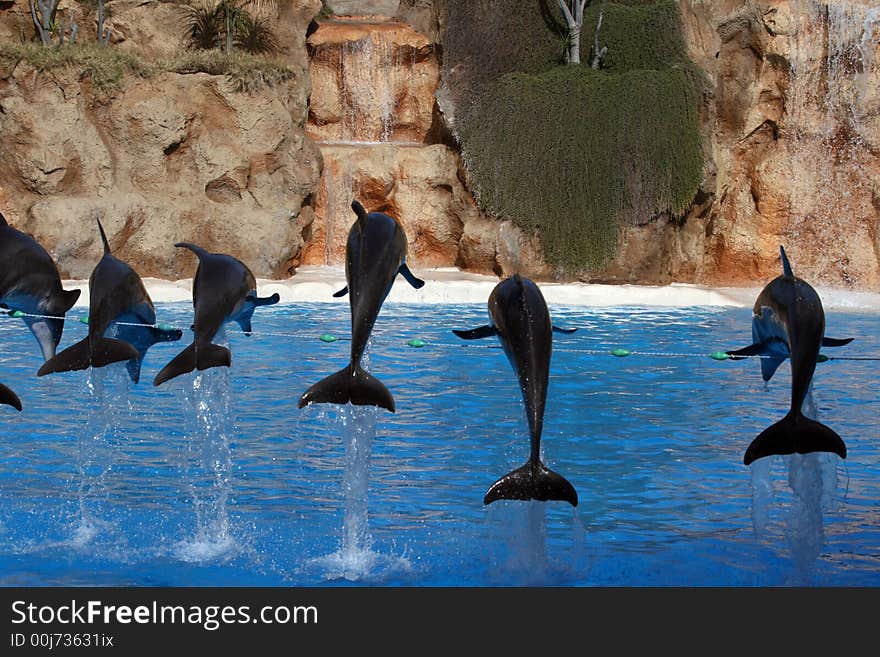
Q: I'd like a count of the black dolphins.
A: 6